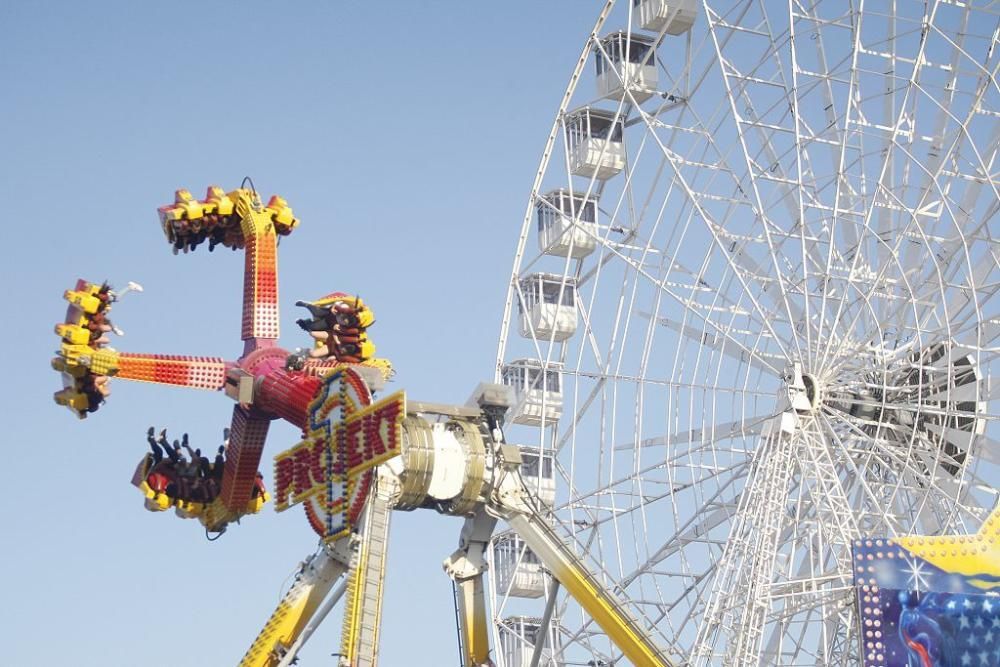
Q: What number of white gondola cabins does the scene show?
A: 9